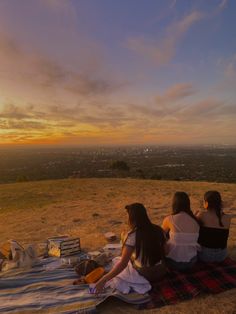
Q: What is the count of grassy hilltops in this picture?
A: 1